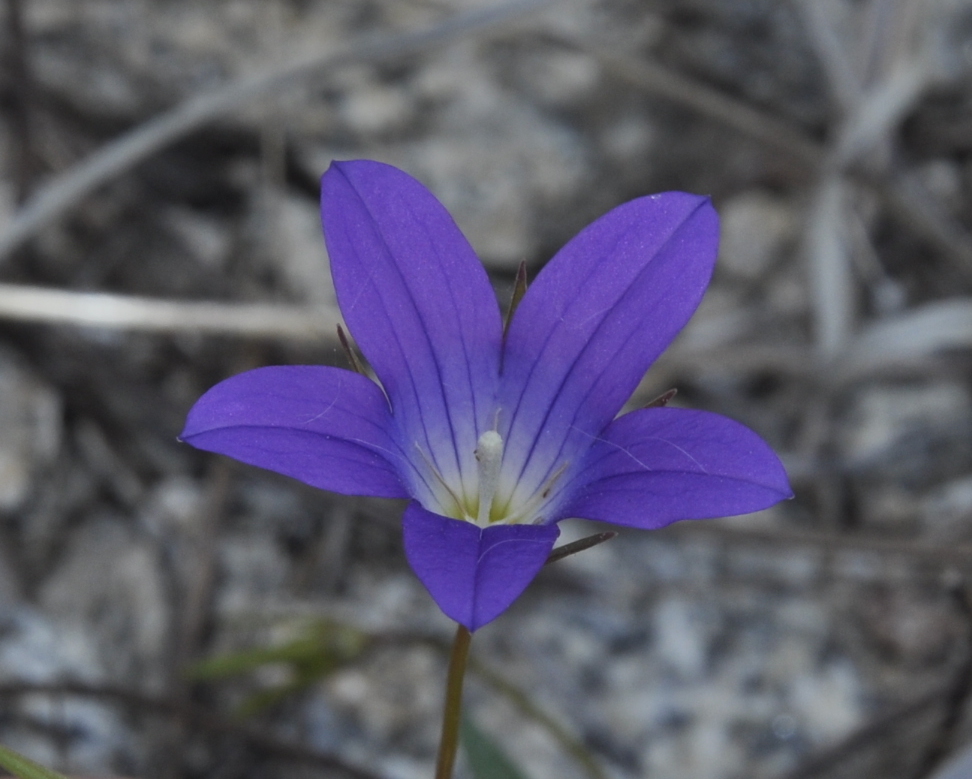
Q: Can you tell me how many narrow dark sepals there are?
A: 4